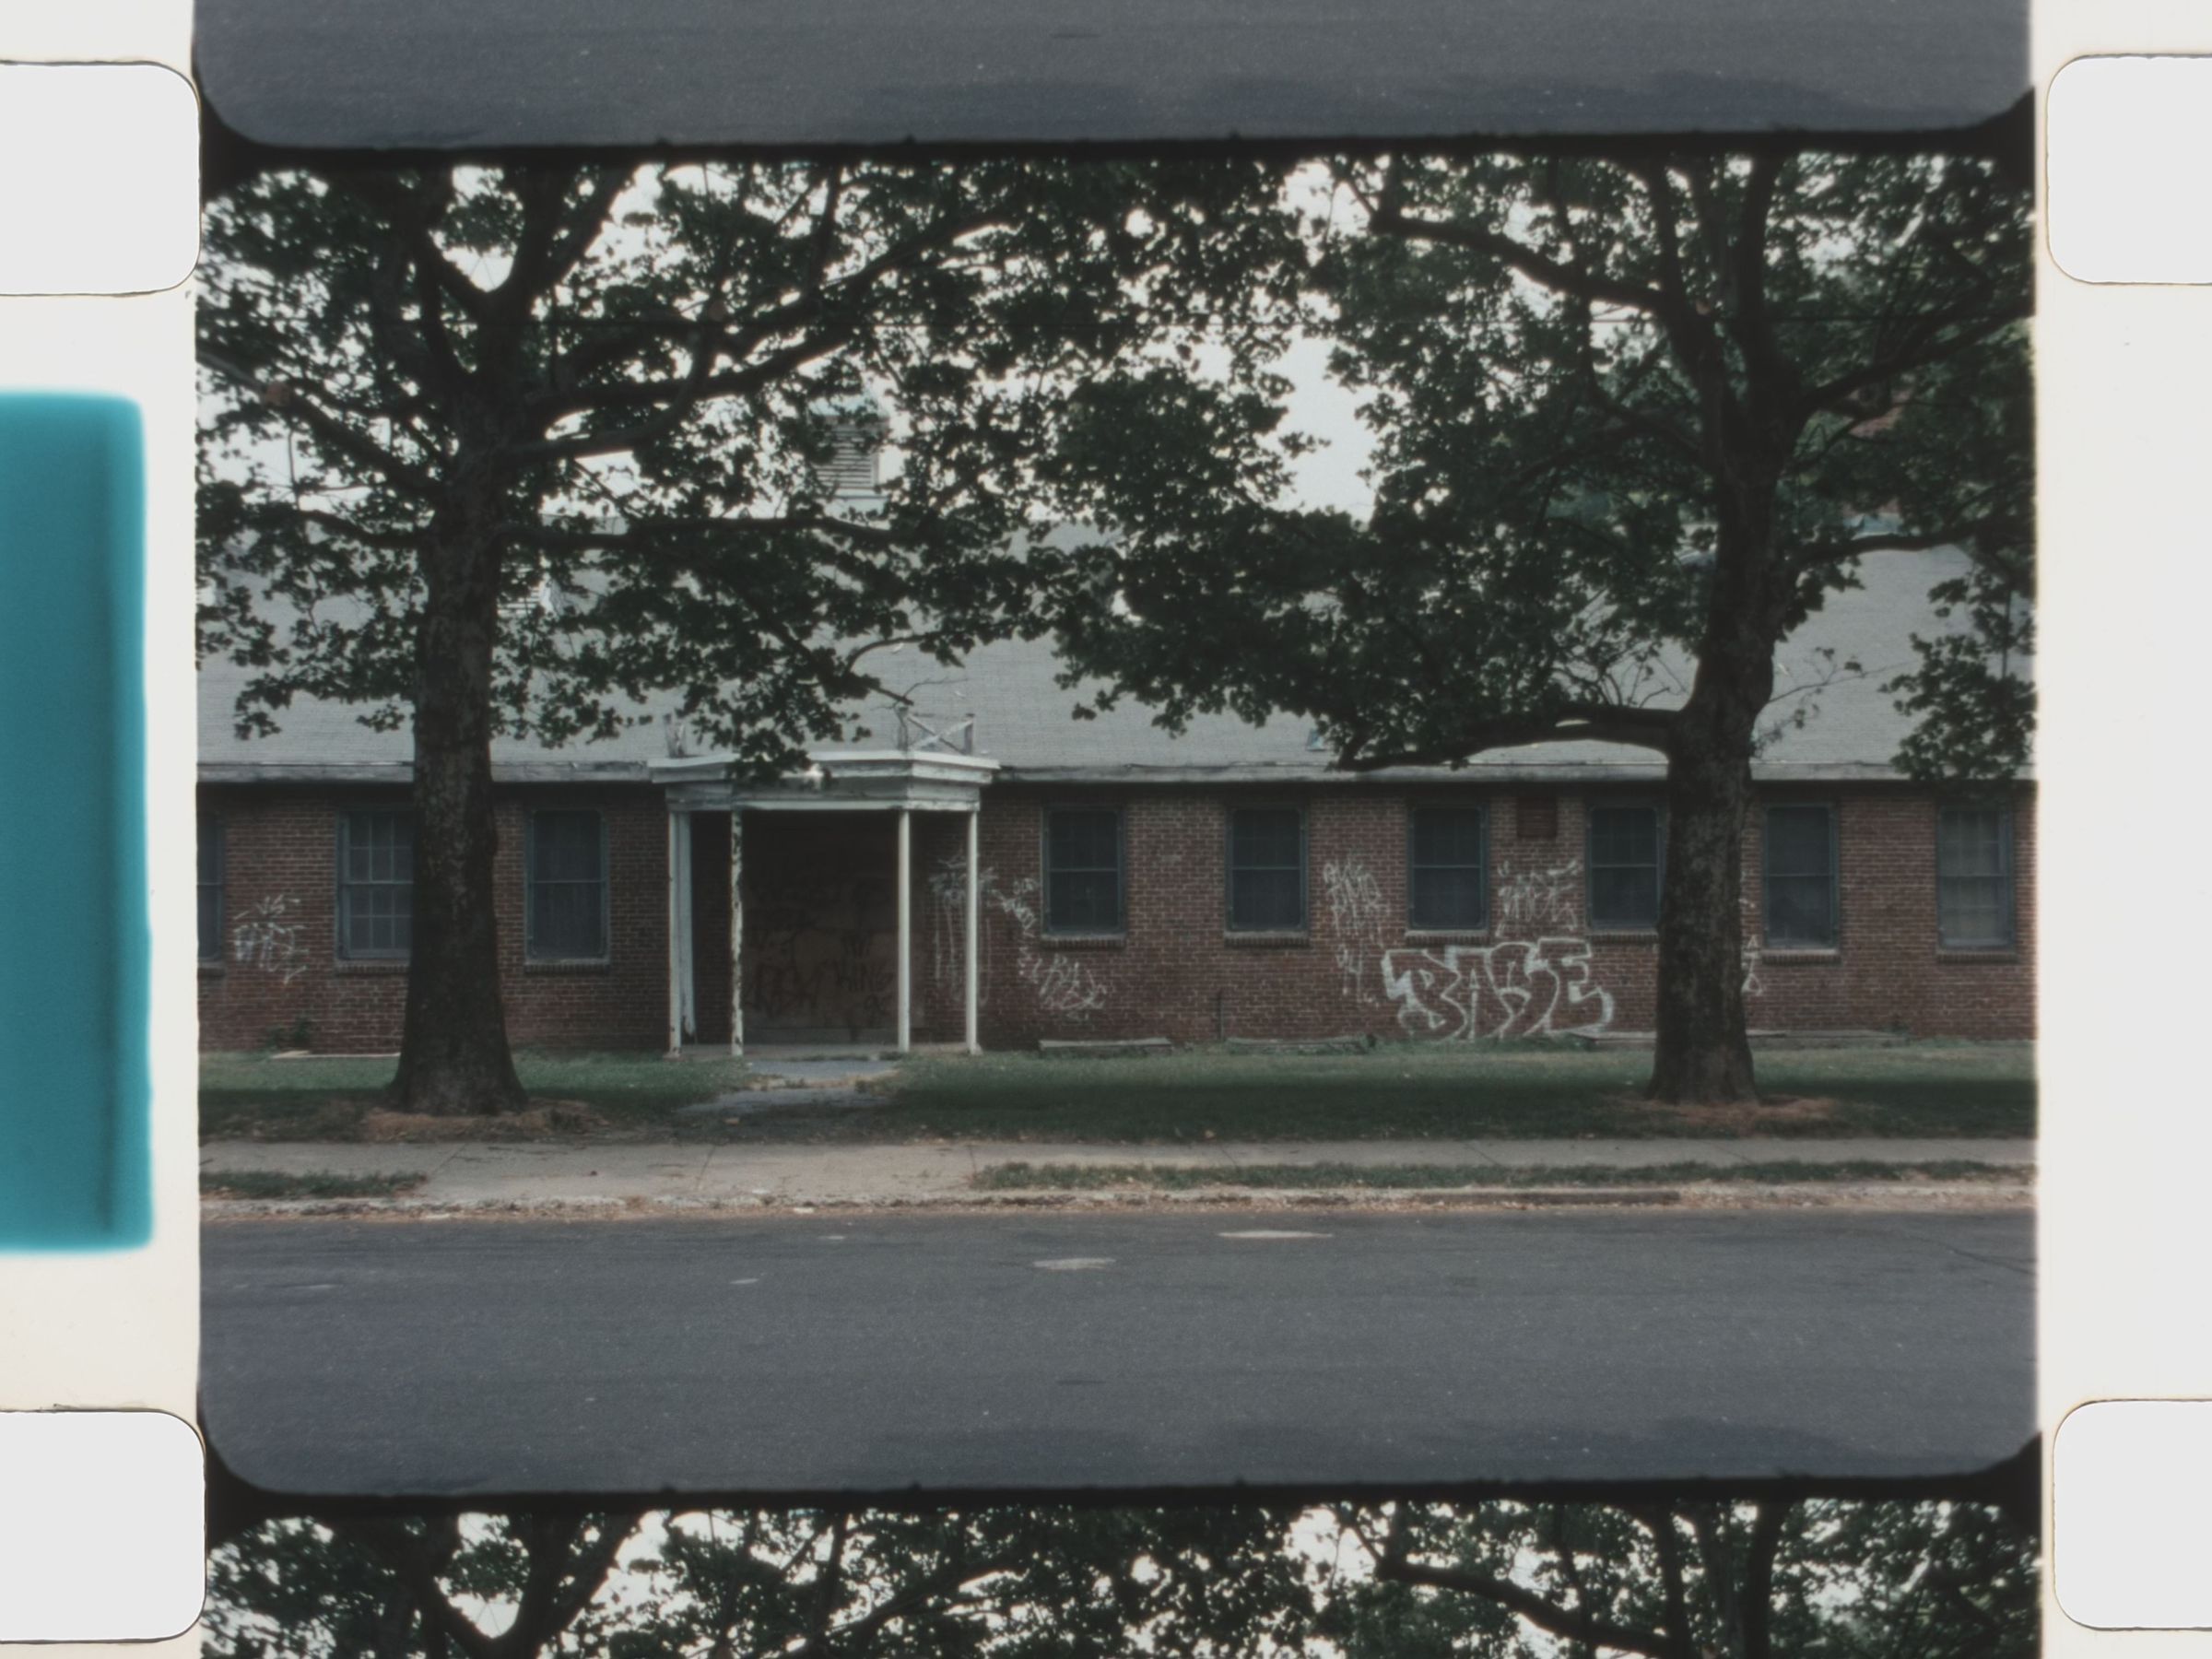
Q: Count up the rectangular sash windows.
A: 9